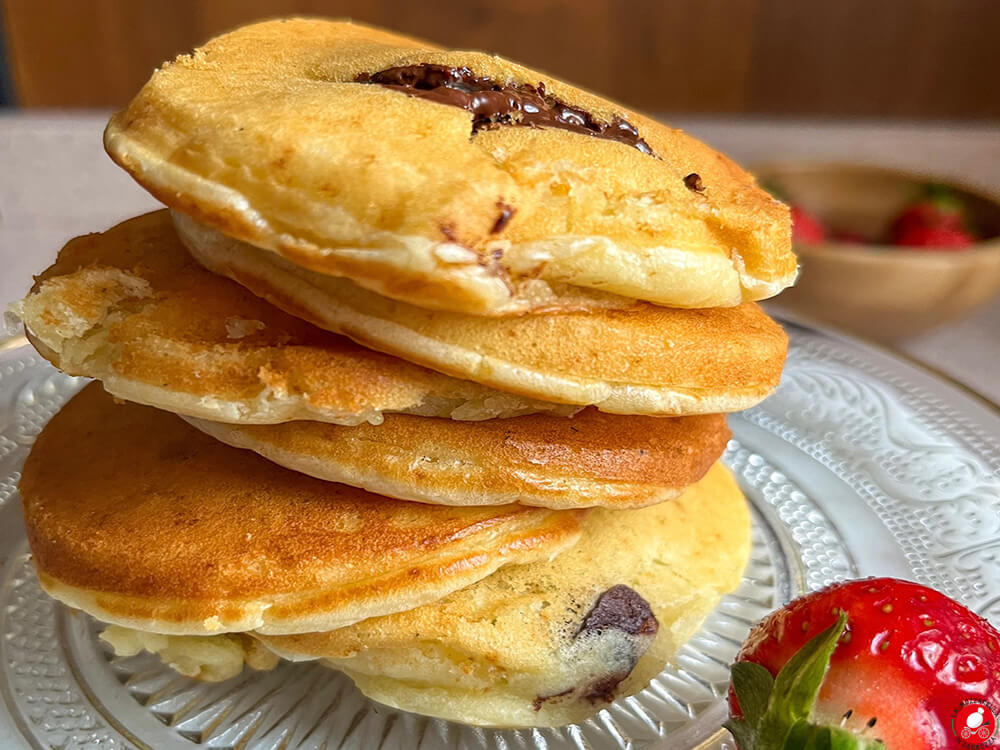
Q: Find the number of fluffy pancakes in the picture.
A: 6